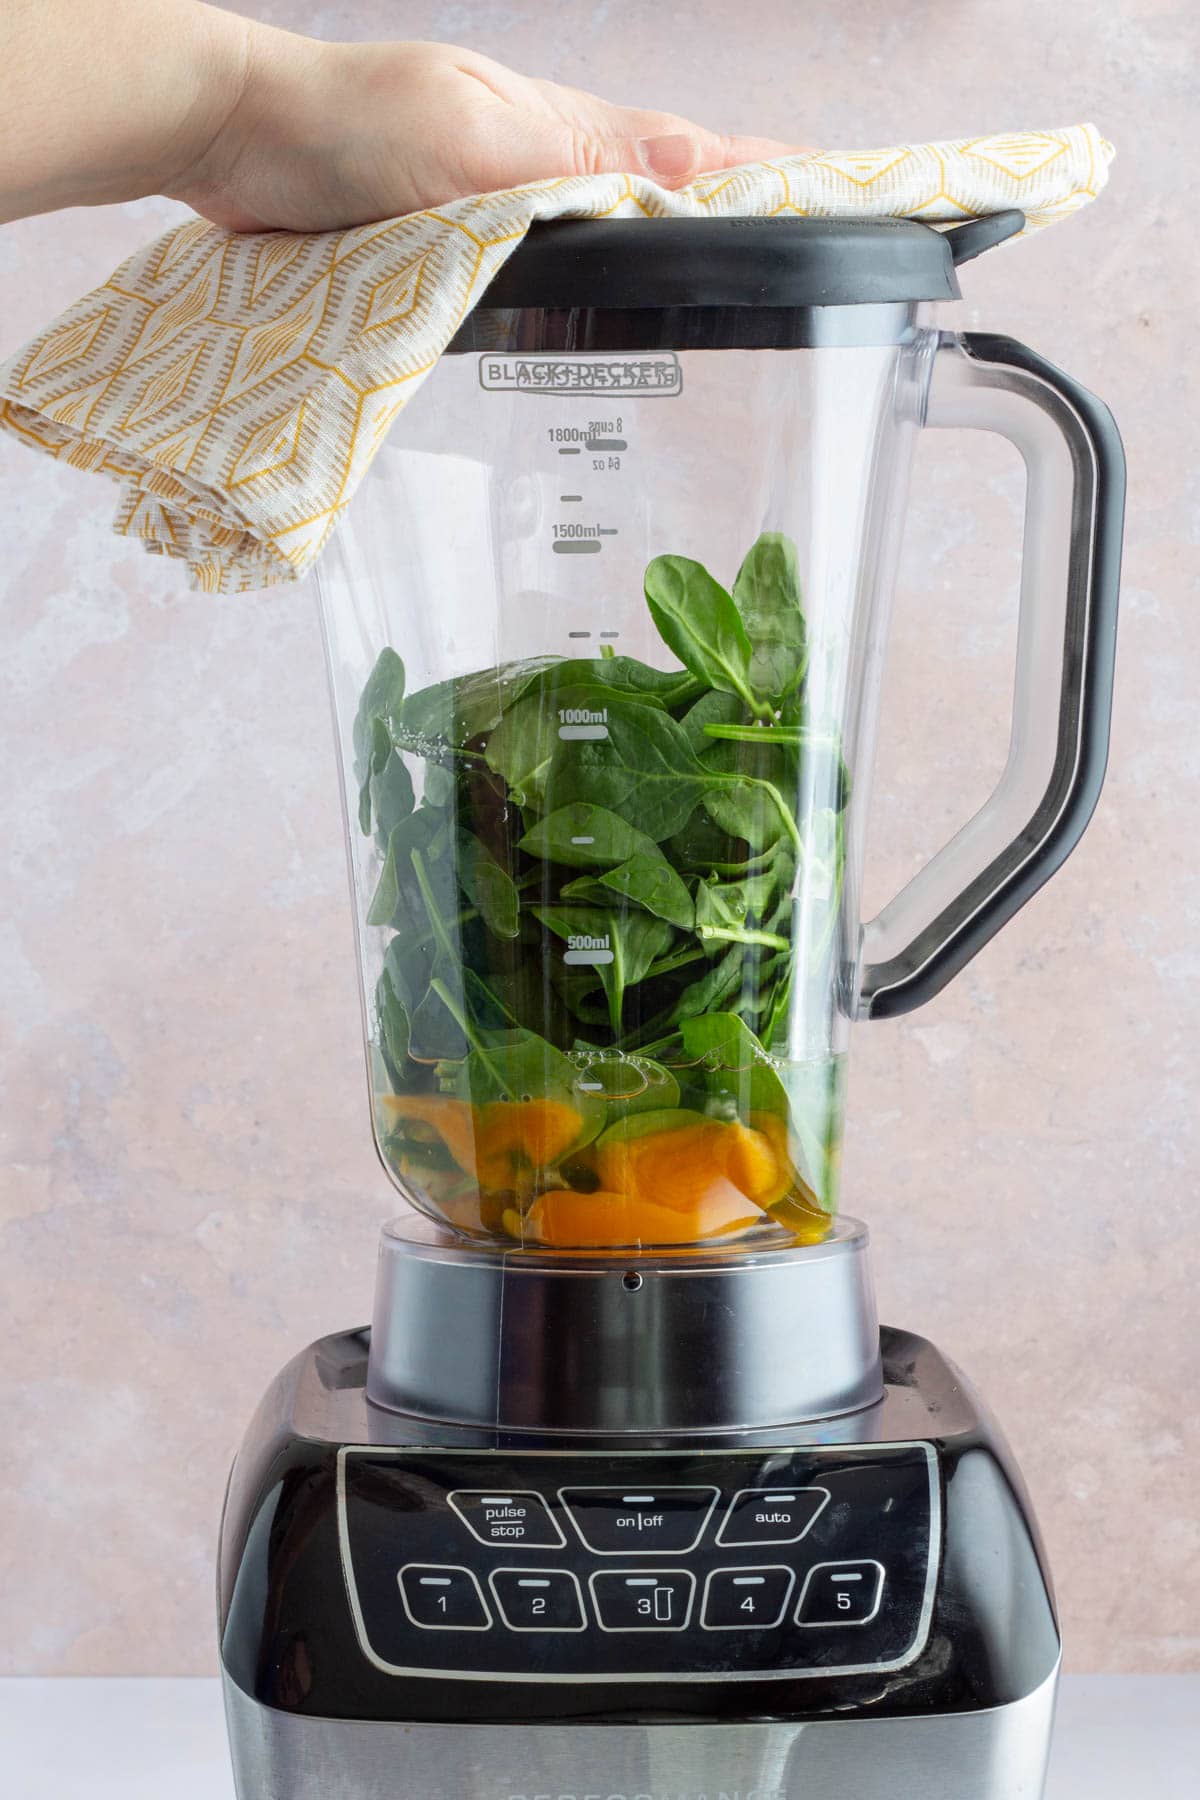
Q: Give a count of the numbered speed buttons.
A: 5